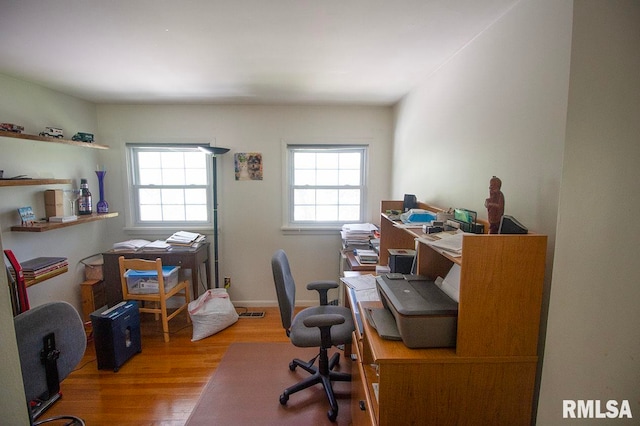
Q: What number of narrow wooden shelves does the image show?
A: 4